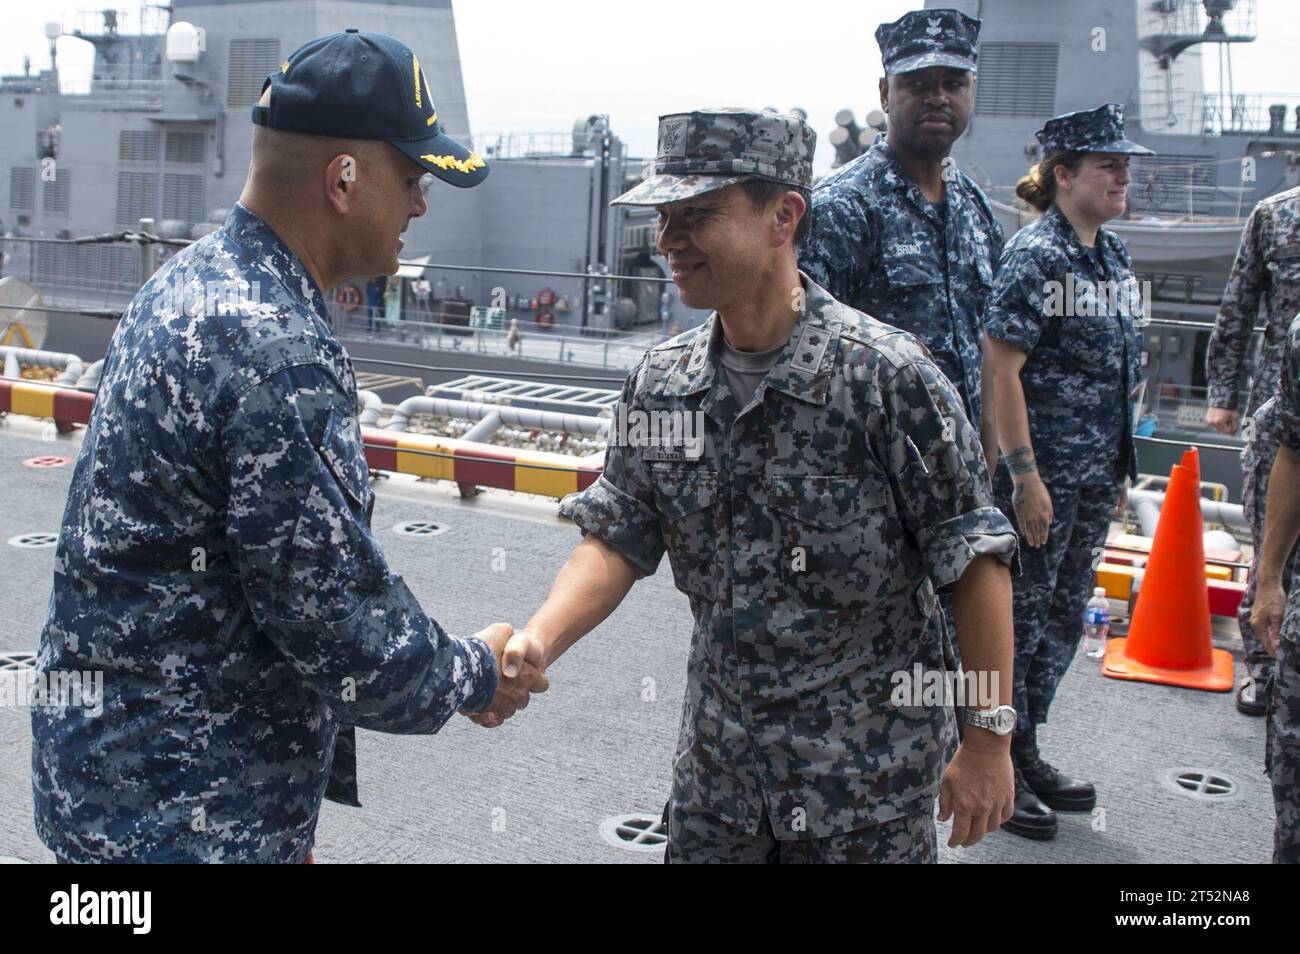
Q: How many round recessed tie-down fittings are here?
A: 6